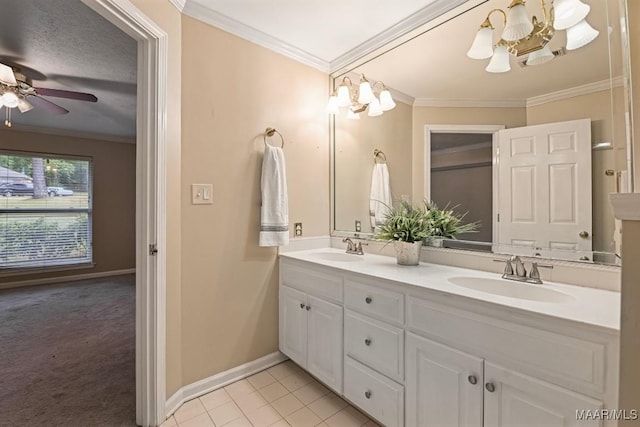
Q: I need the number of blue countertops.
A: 0